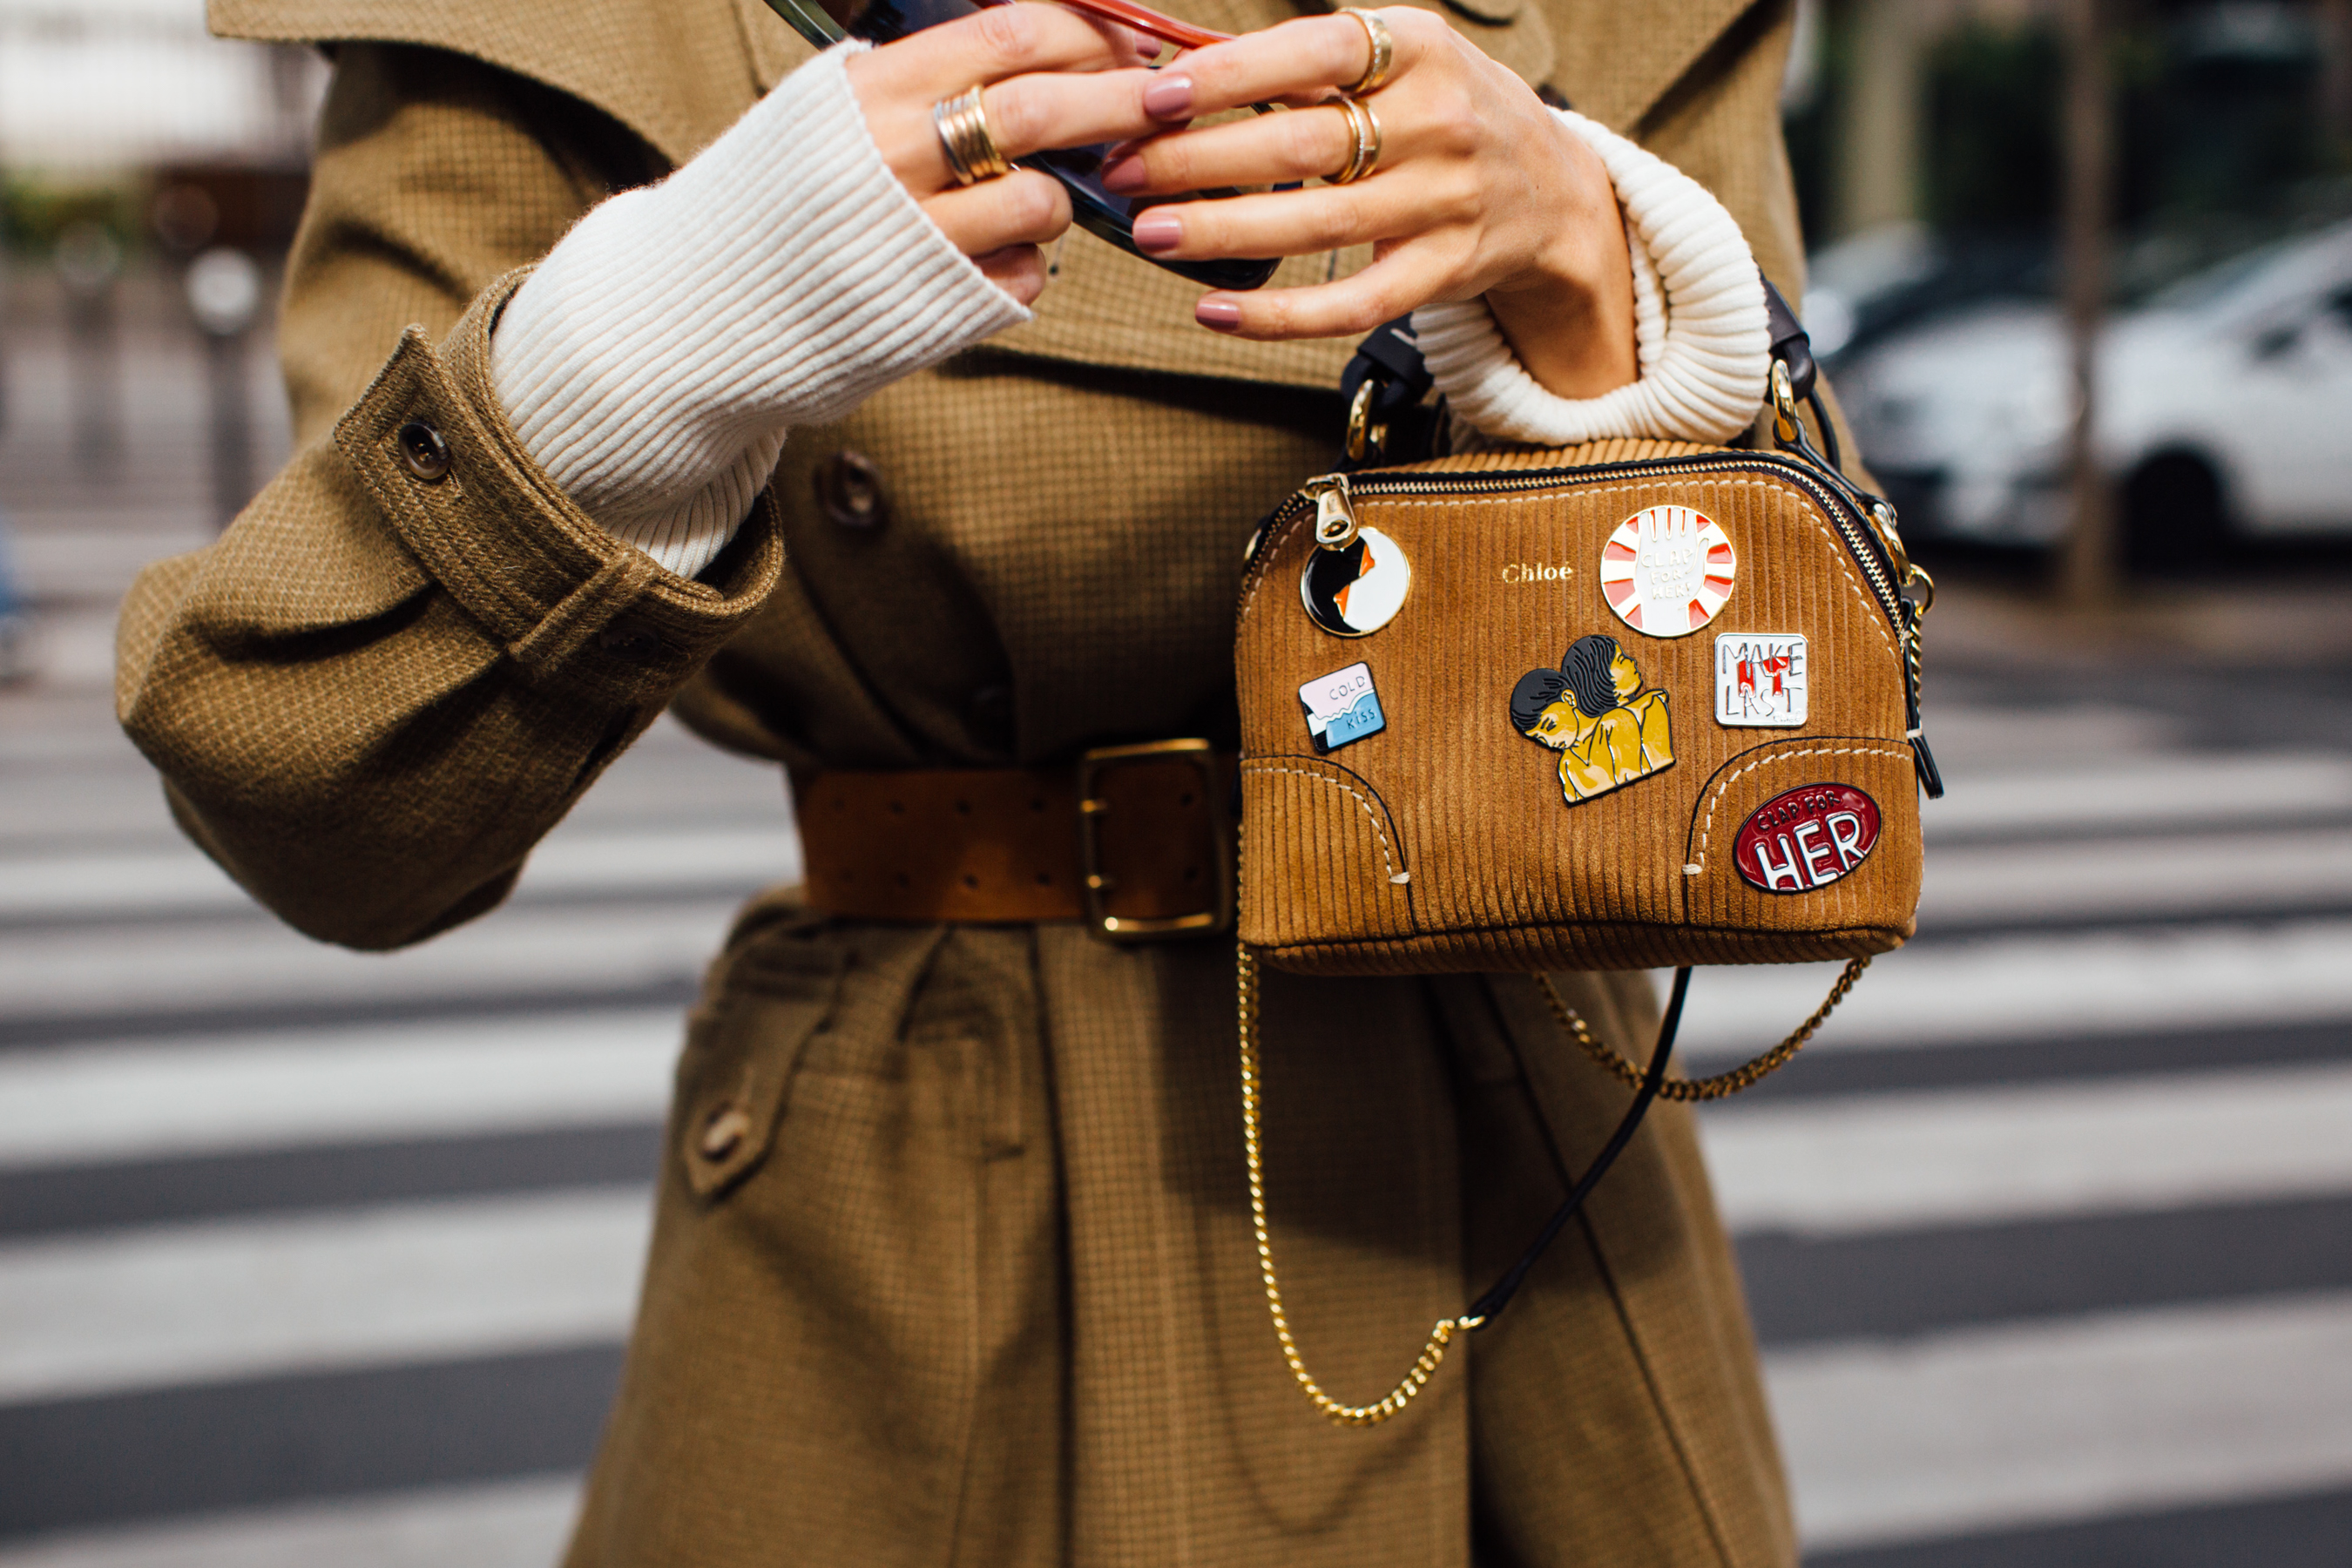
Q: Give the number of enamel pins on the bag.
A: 6